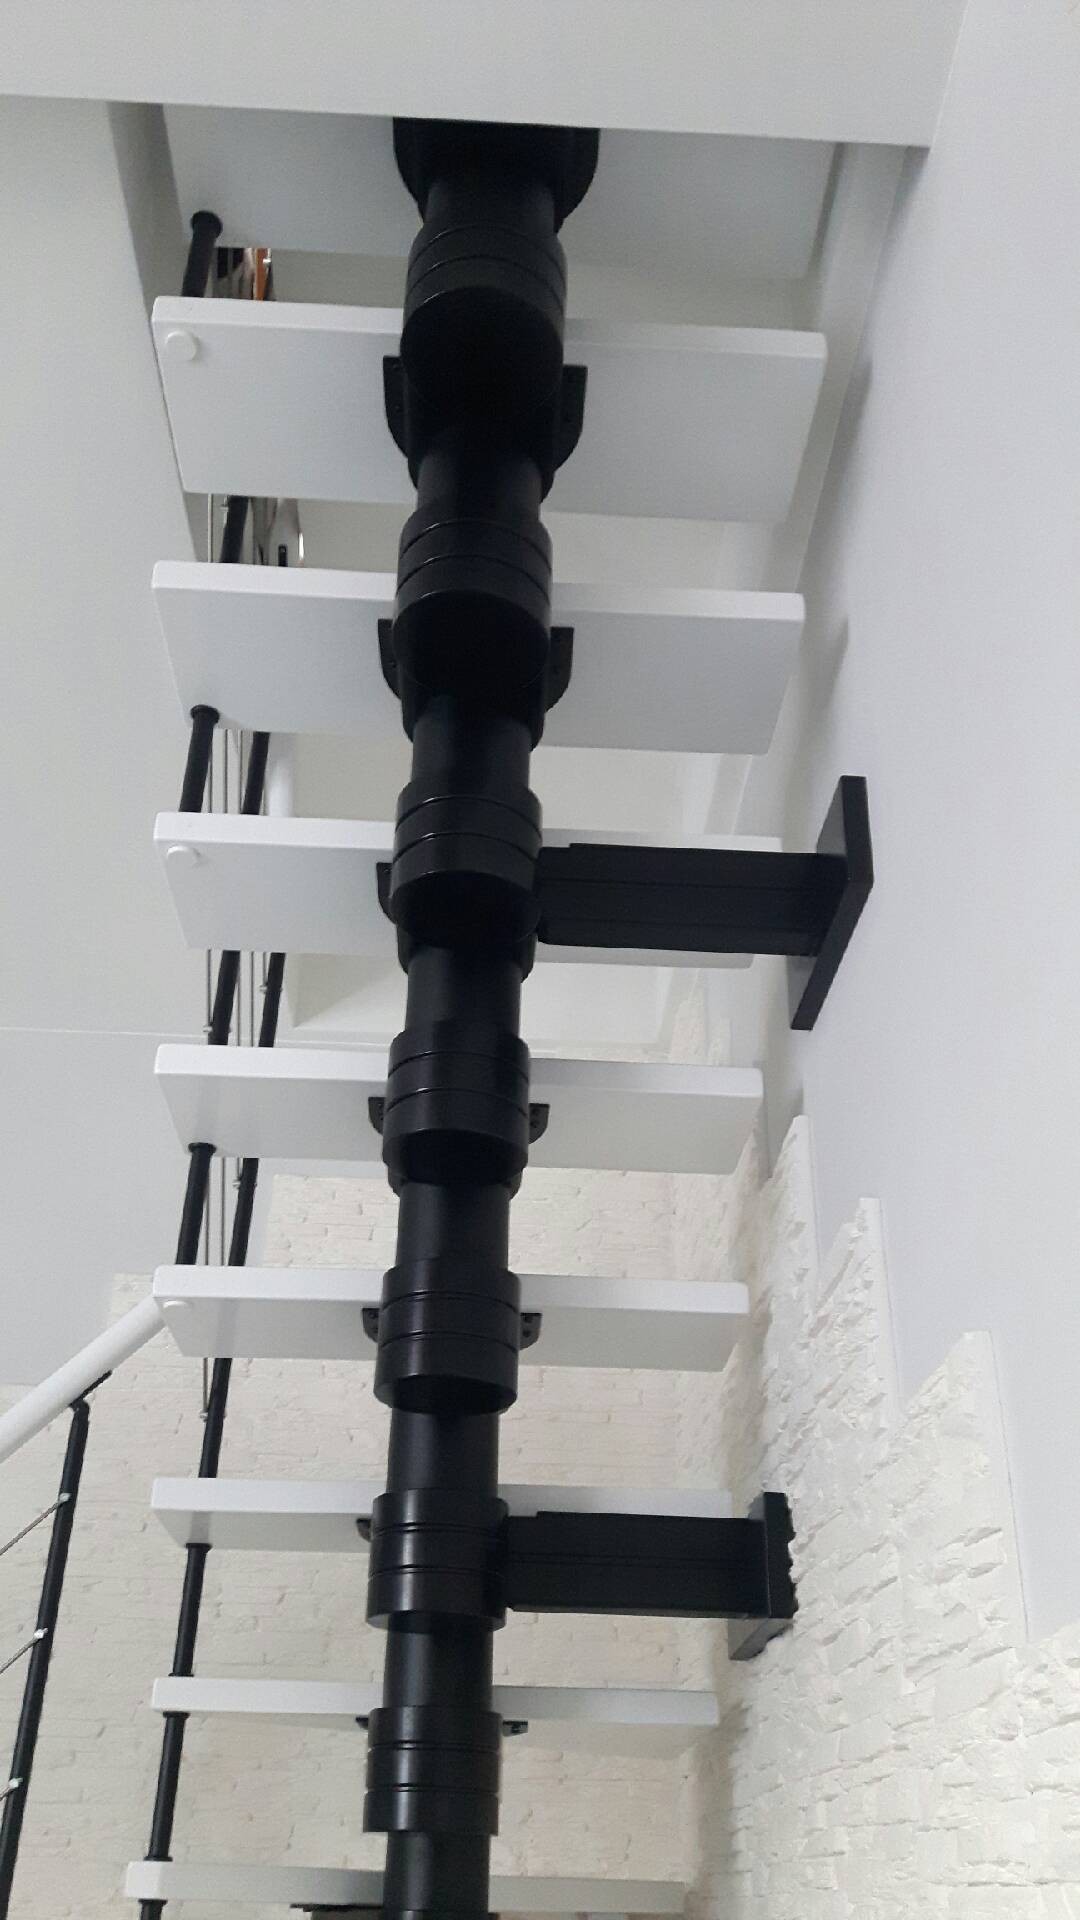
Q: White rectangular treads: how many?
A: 9